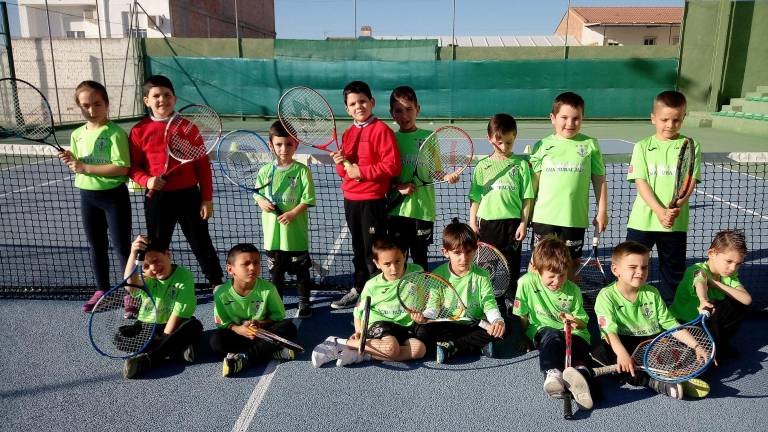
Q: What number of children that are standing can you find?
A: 8